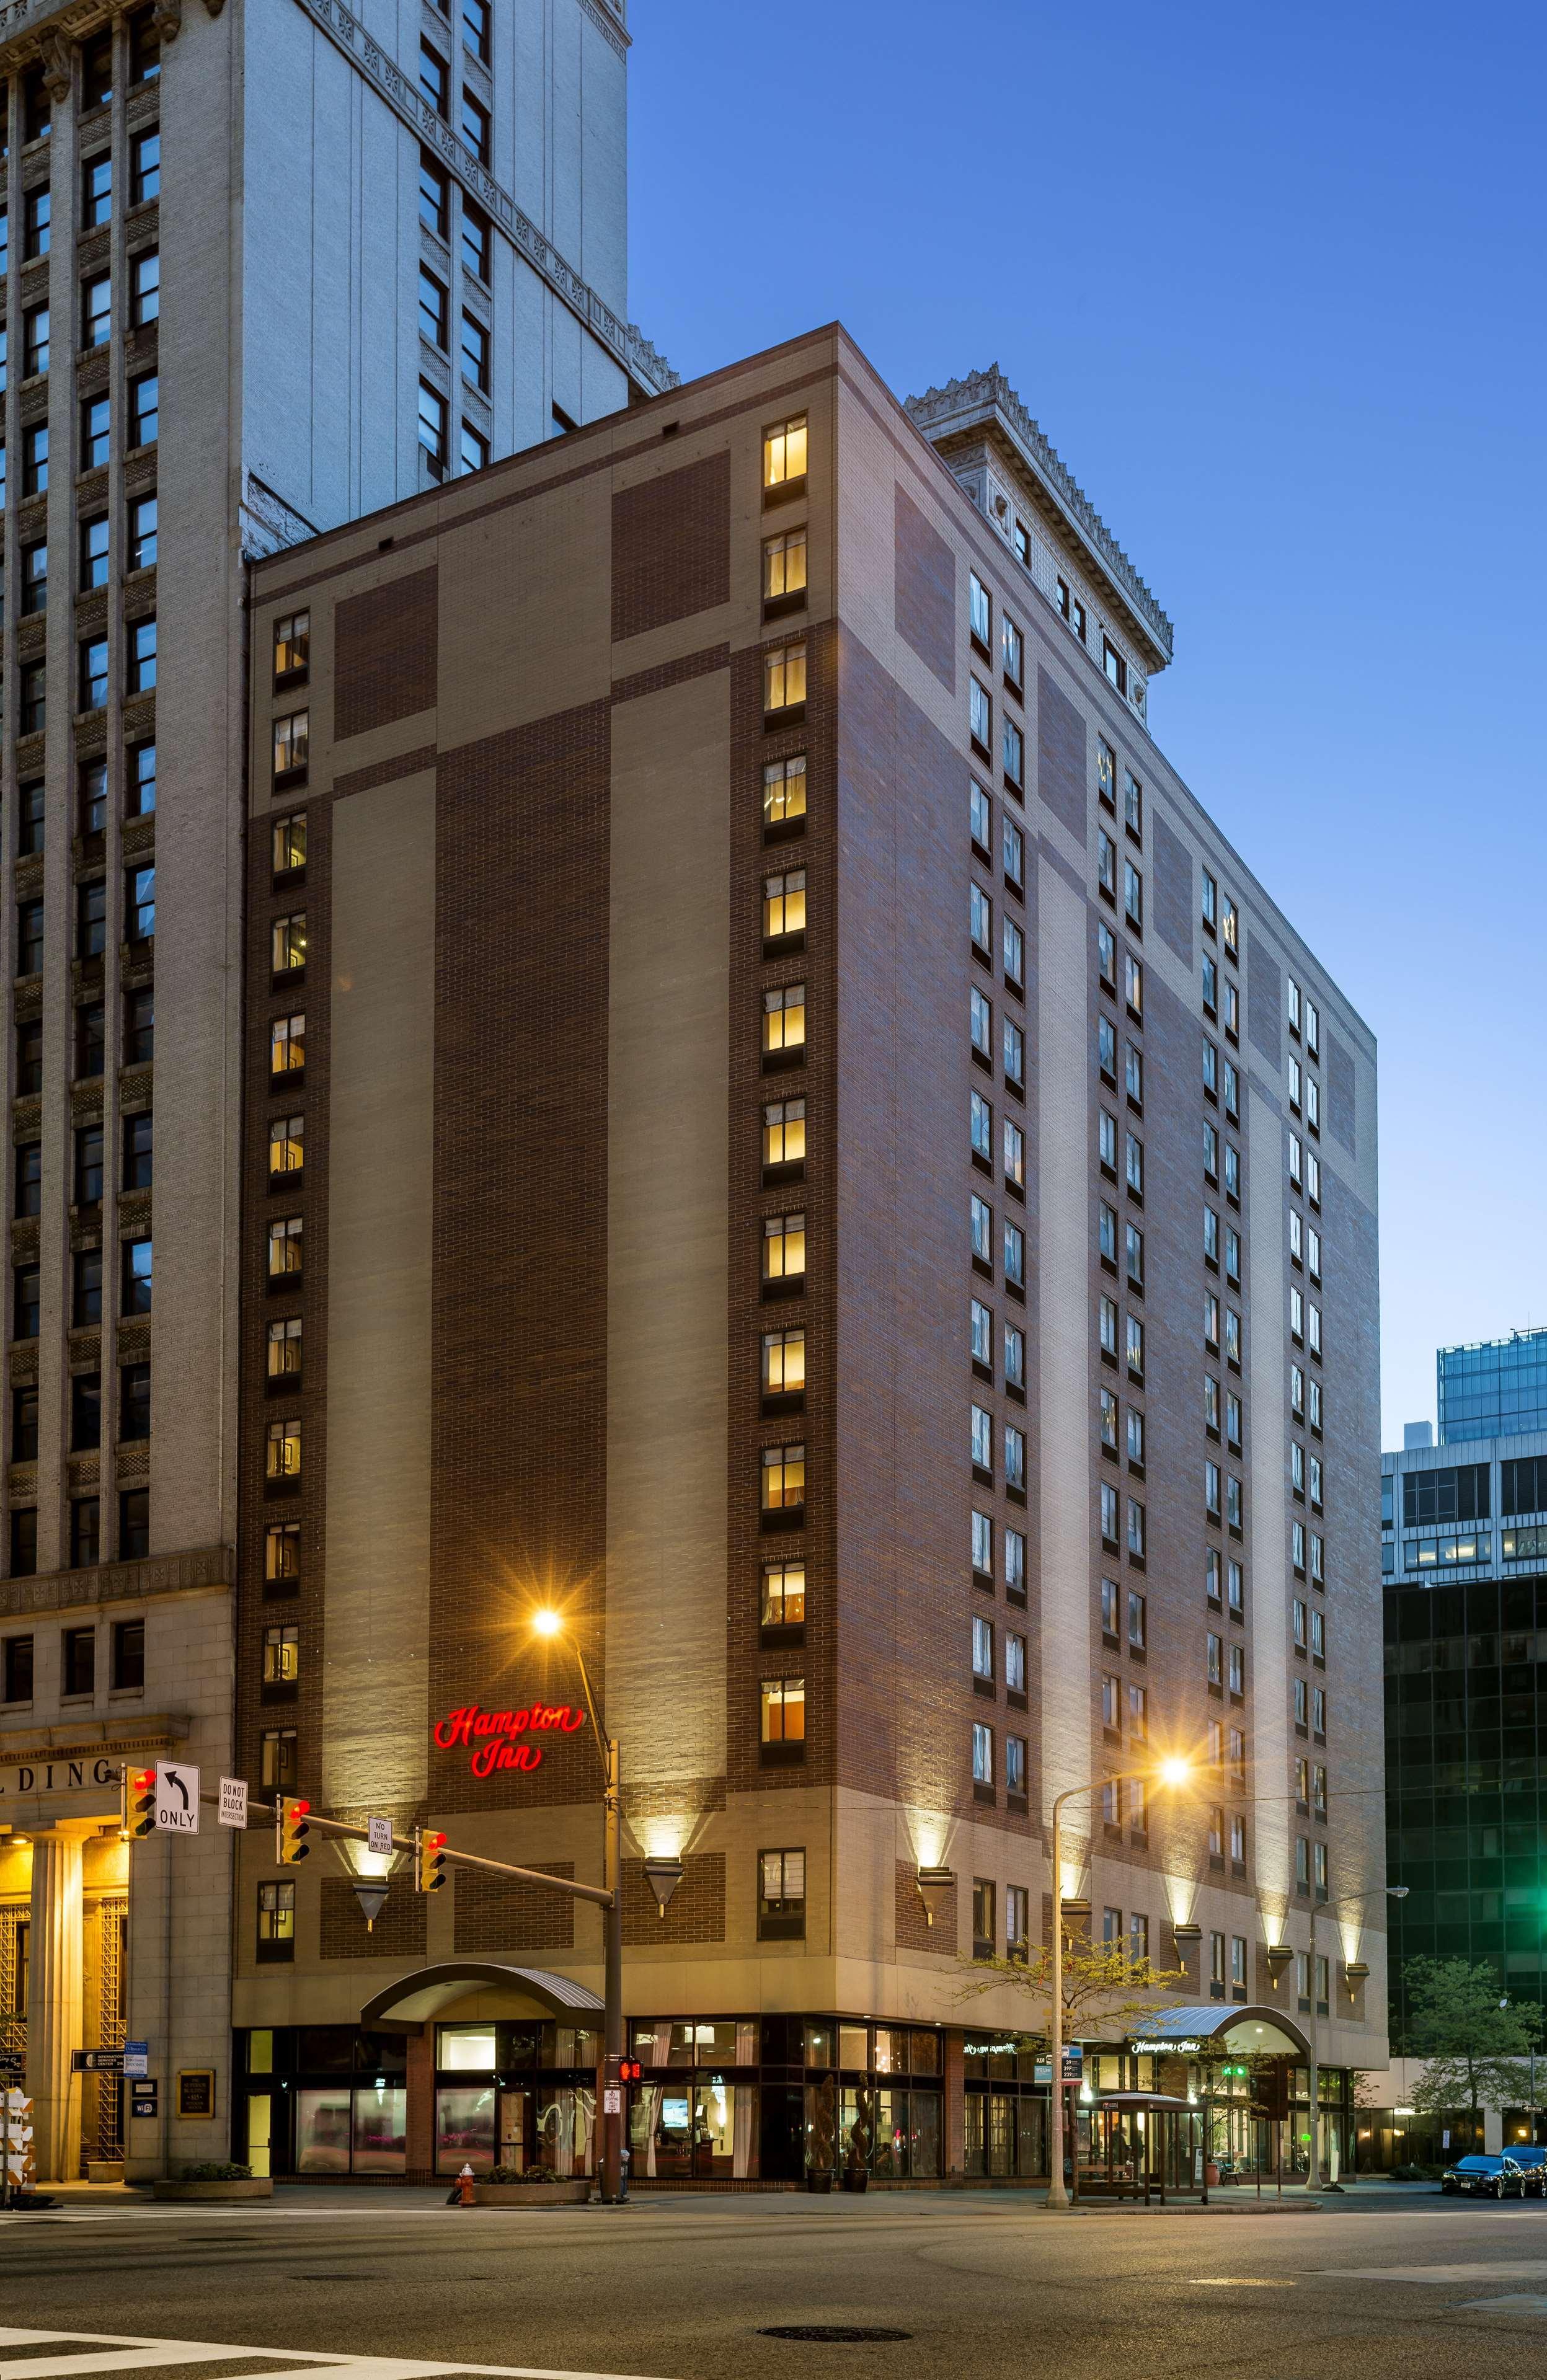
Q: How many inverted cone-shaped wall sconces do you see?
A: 7